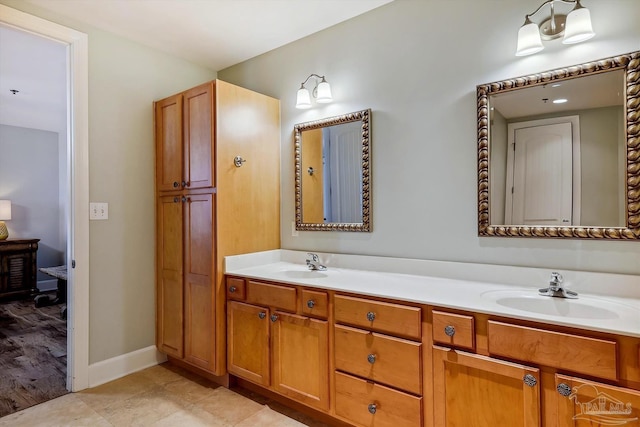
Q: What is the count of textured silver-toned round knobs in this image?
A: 14